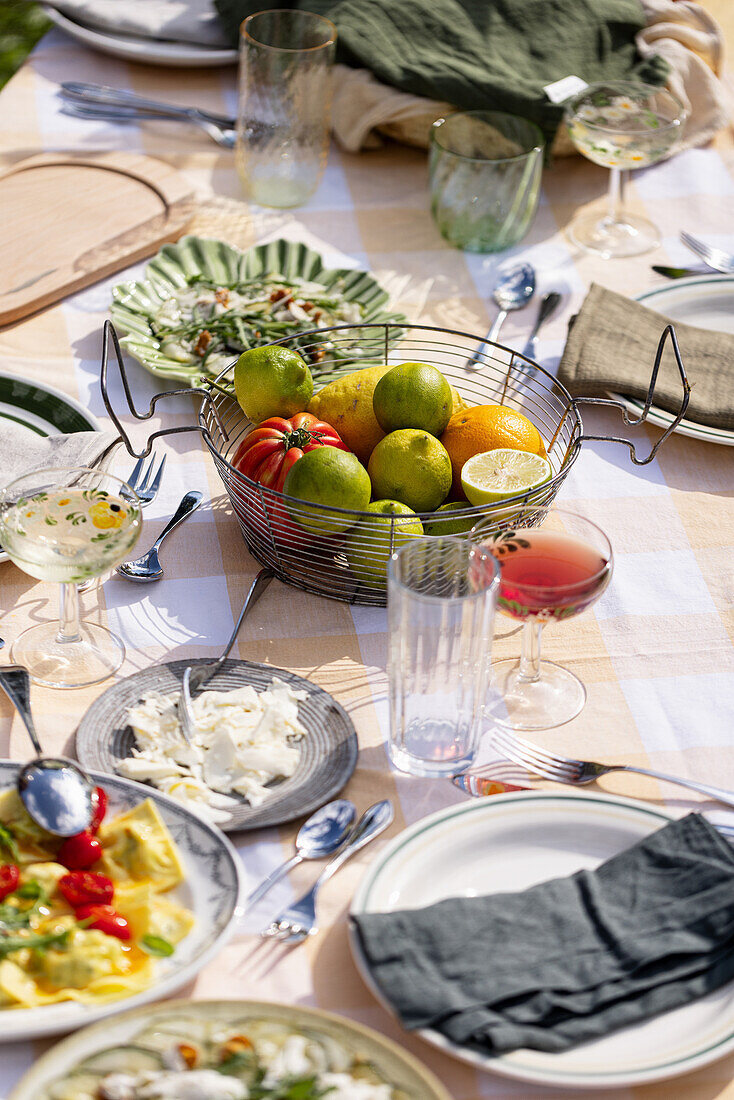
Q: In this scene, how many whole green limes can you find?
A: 6